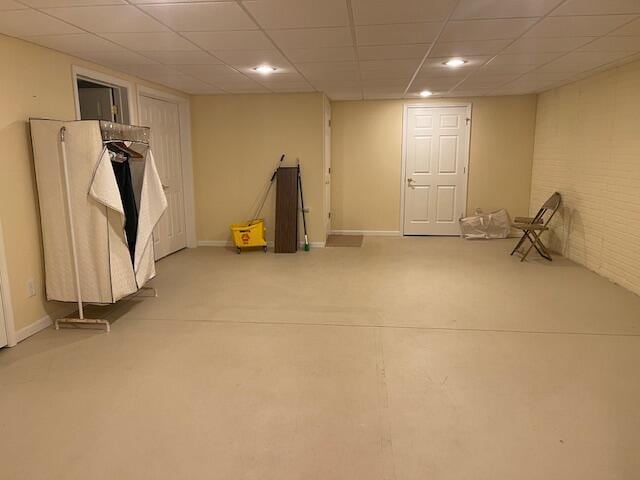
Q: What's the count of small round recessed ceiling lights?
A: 3